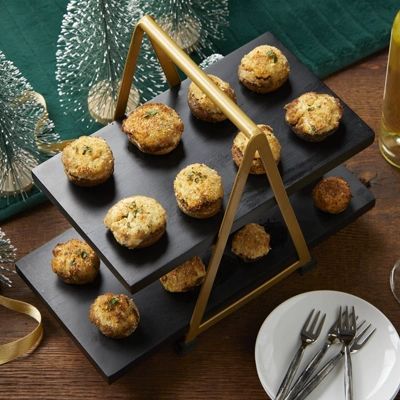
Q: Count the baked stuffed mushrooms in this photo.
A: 13